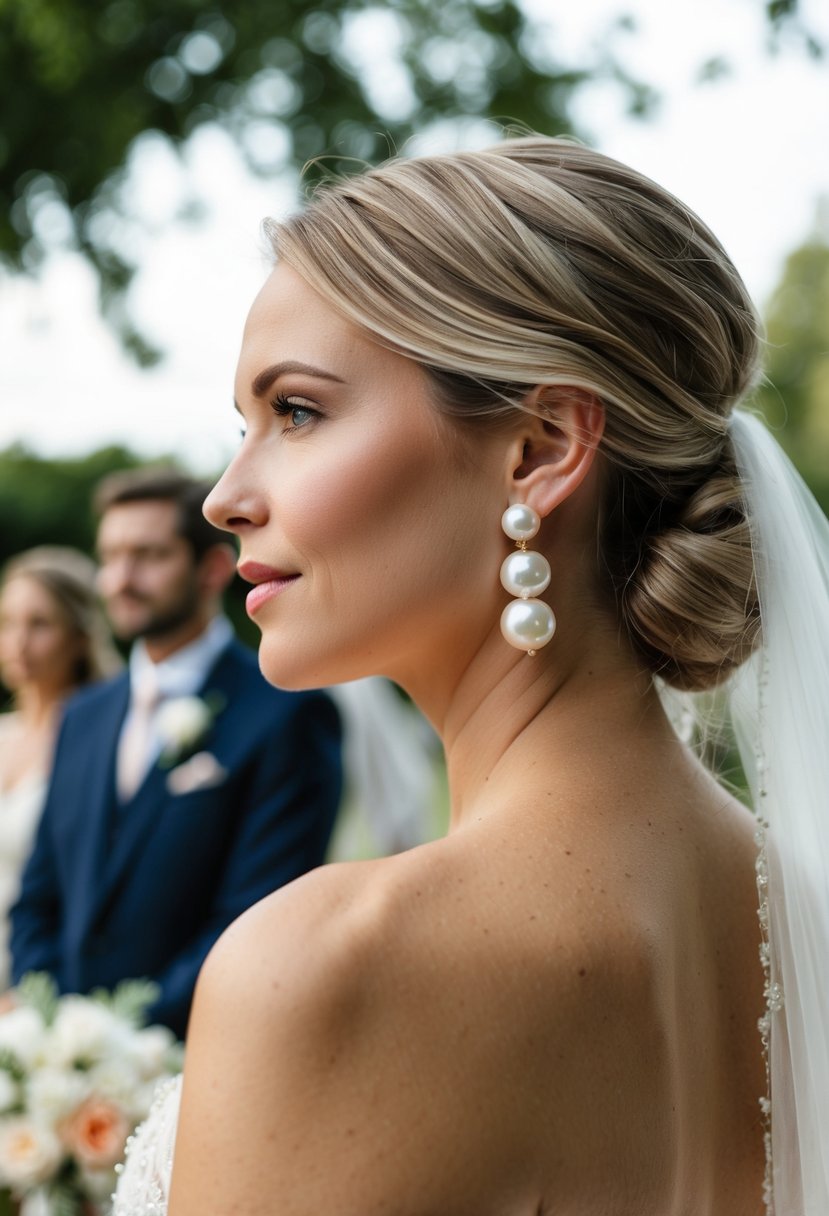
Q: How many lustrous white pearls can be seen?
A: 3